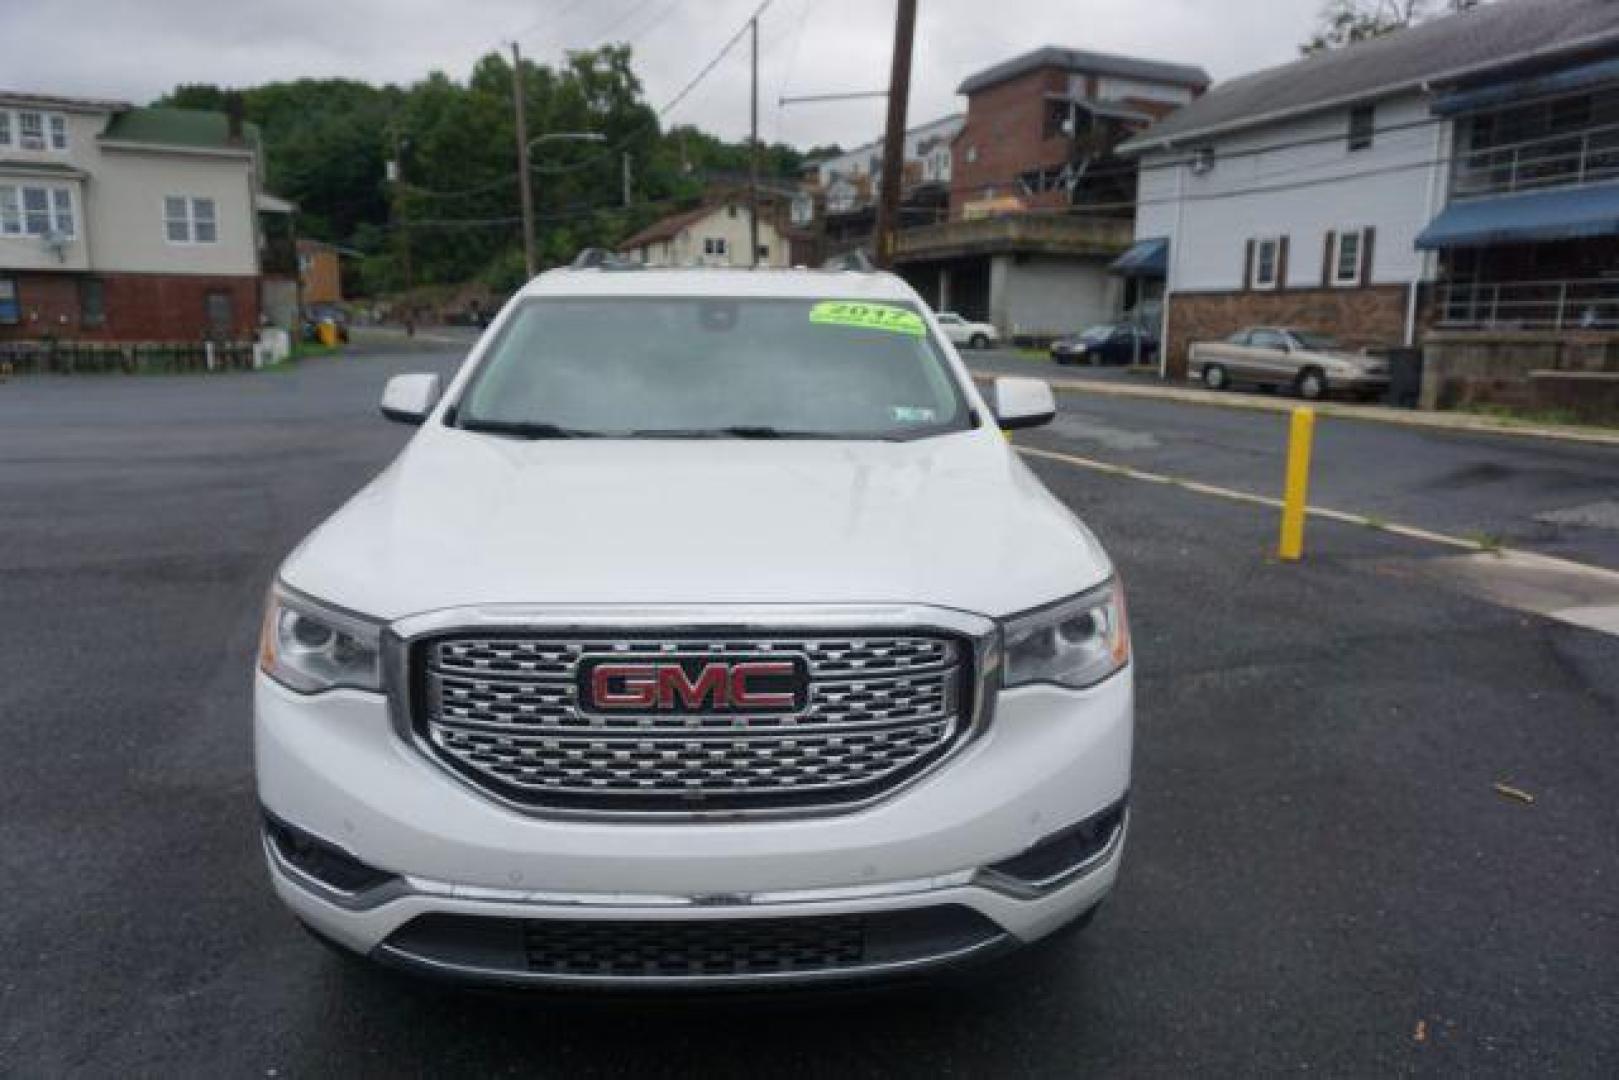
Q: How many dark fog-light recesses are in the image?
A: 2